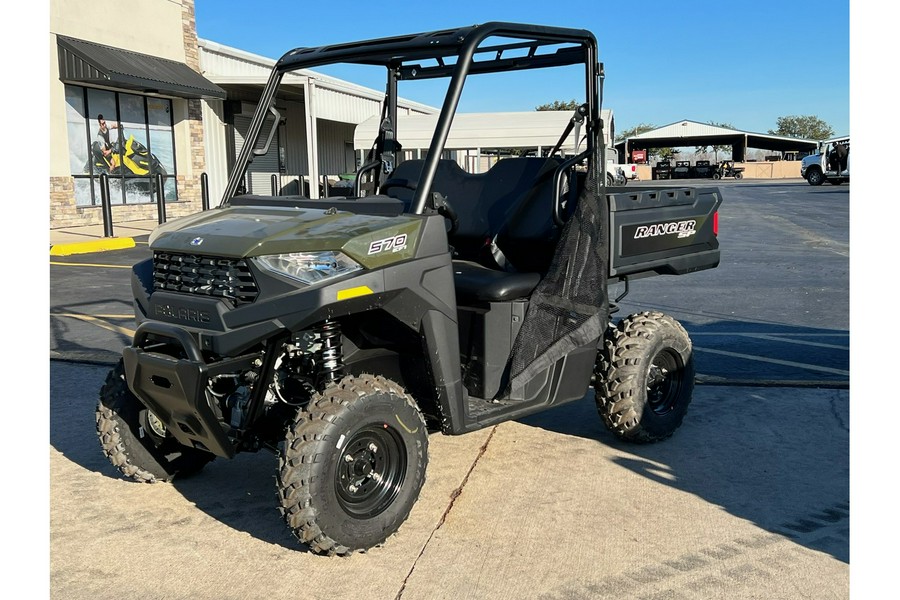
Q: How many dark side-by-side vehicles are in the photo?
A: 5